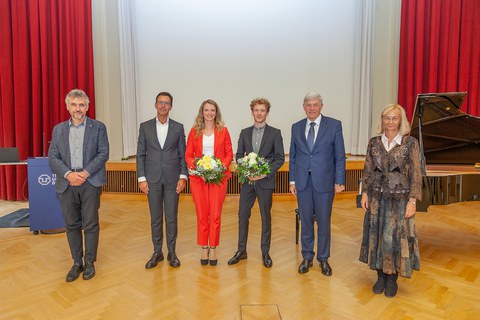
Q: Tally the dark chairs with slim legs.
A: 1